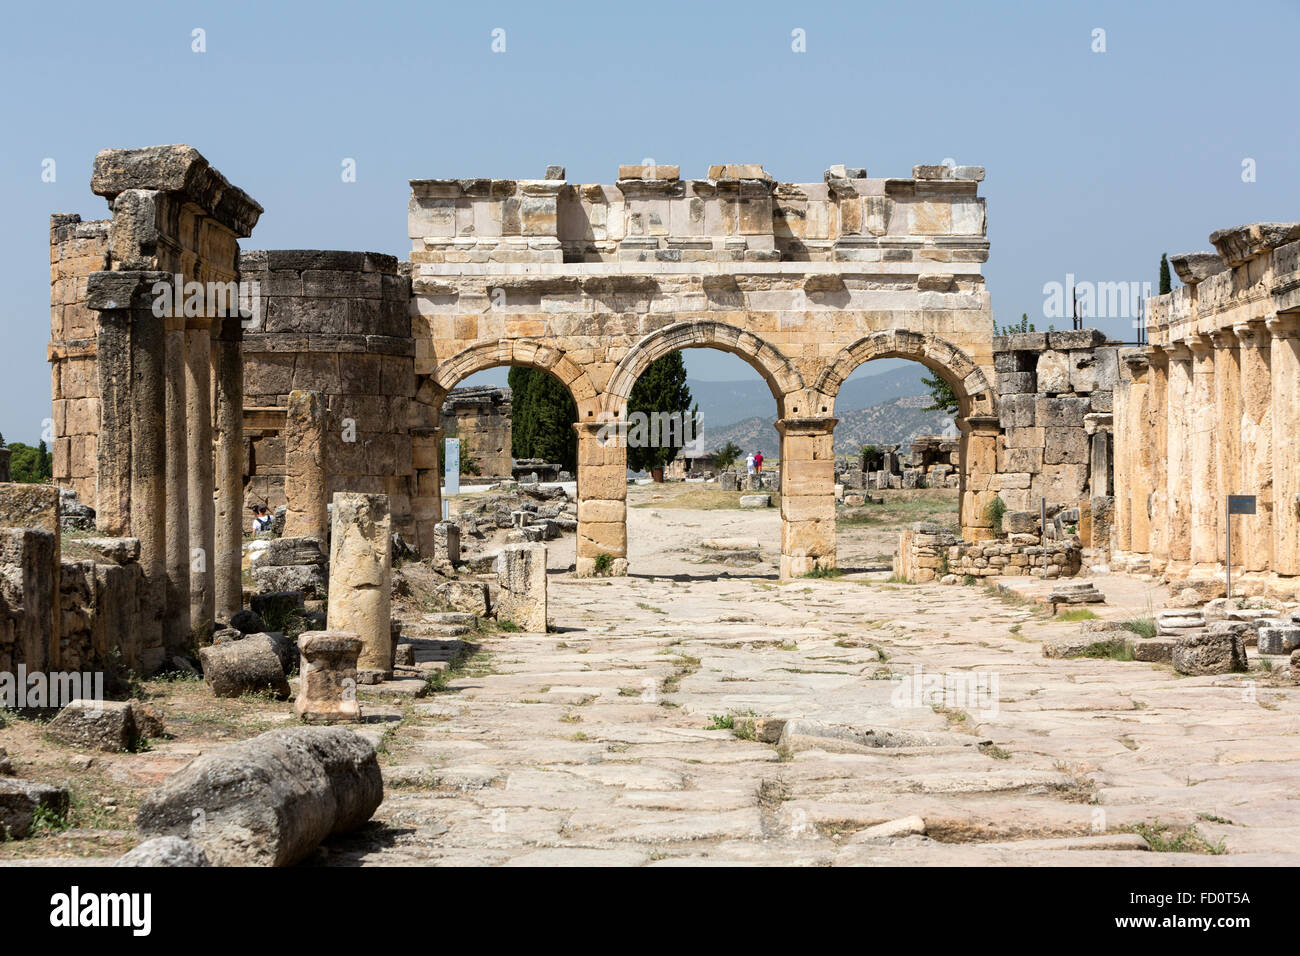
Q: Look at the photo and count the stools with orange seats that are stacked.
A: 0